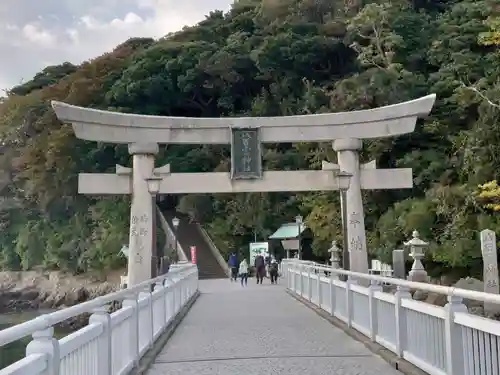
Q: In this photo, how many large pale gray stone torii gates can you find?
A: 1